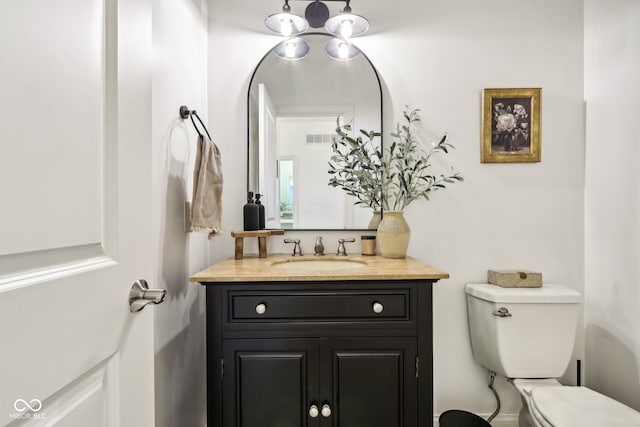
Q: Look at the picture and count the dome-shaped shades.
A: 2